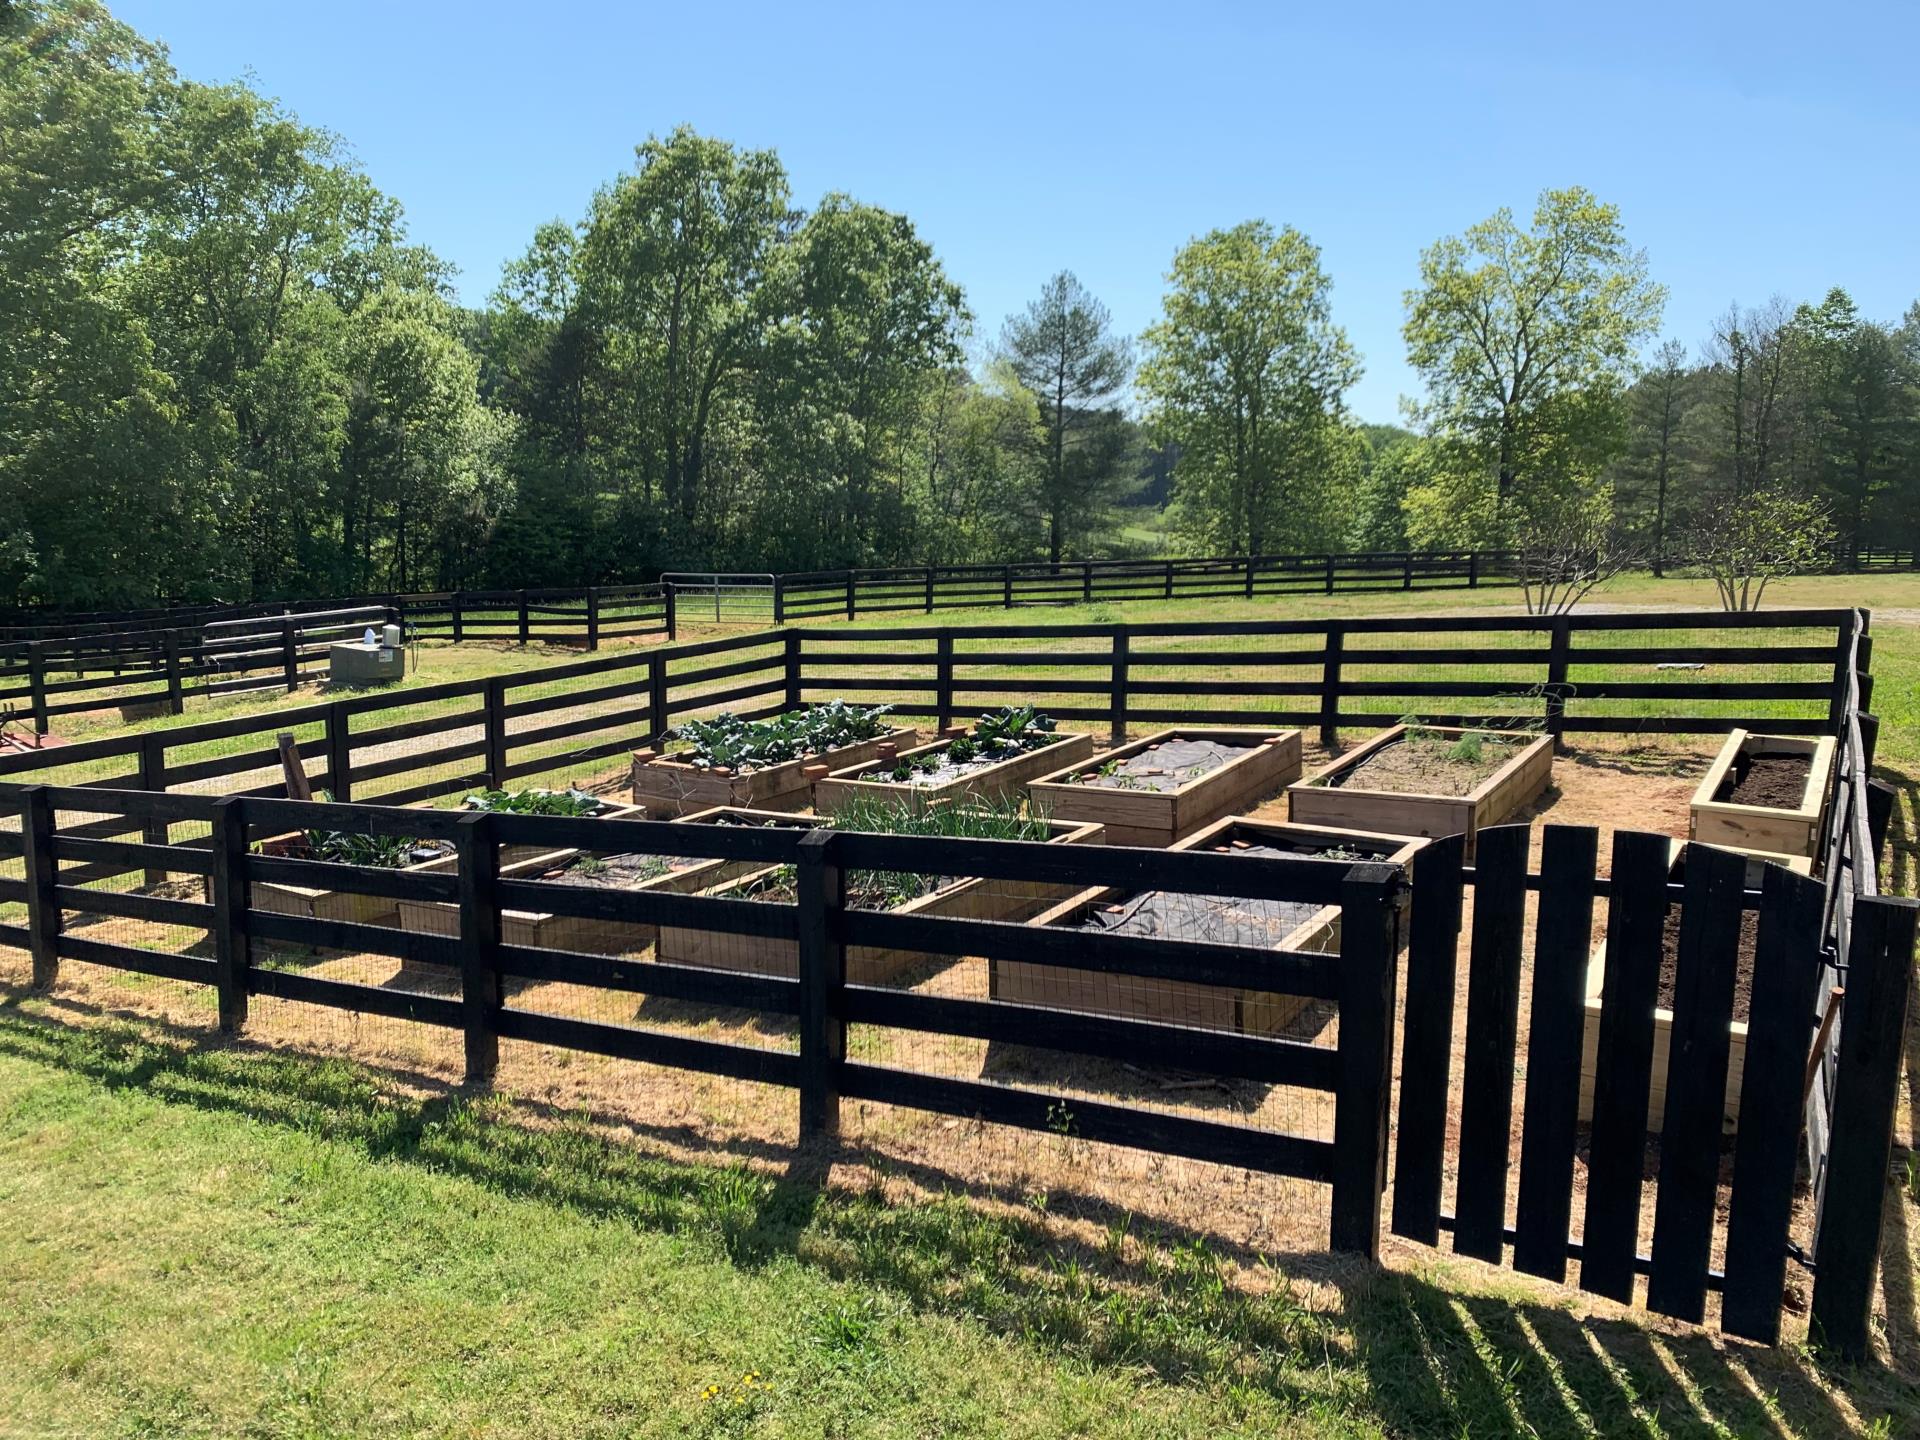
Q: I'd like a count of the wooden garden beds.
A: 10